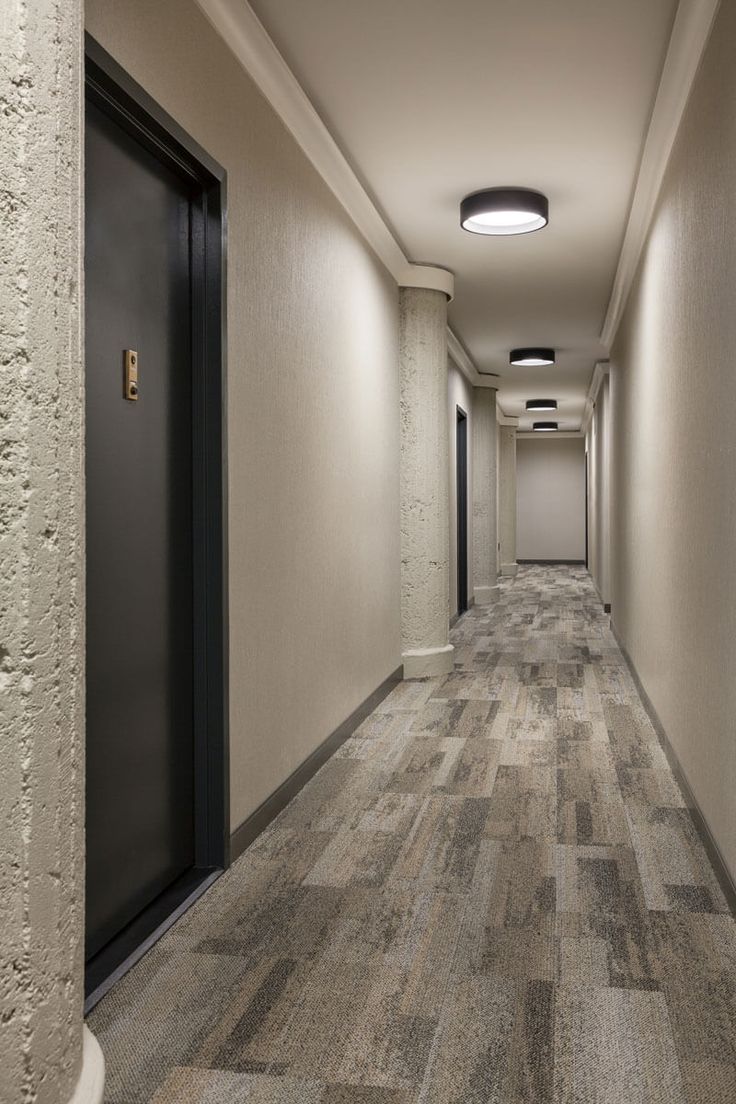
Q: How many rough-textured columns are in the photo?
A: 4